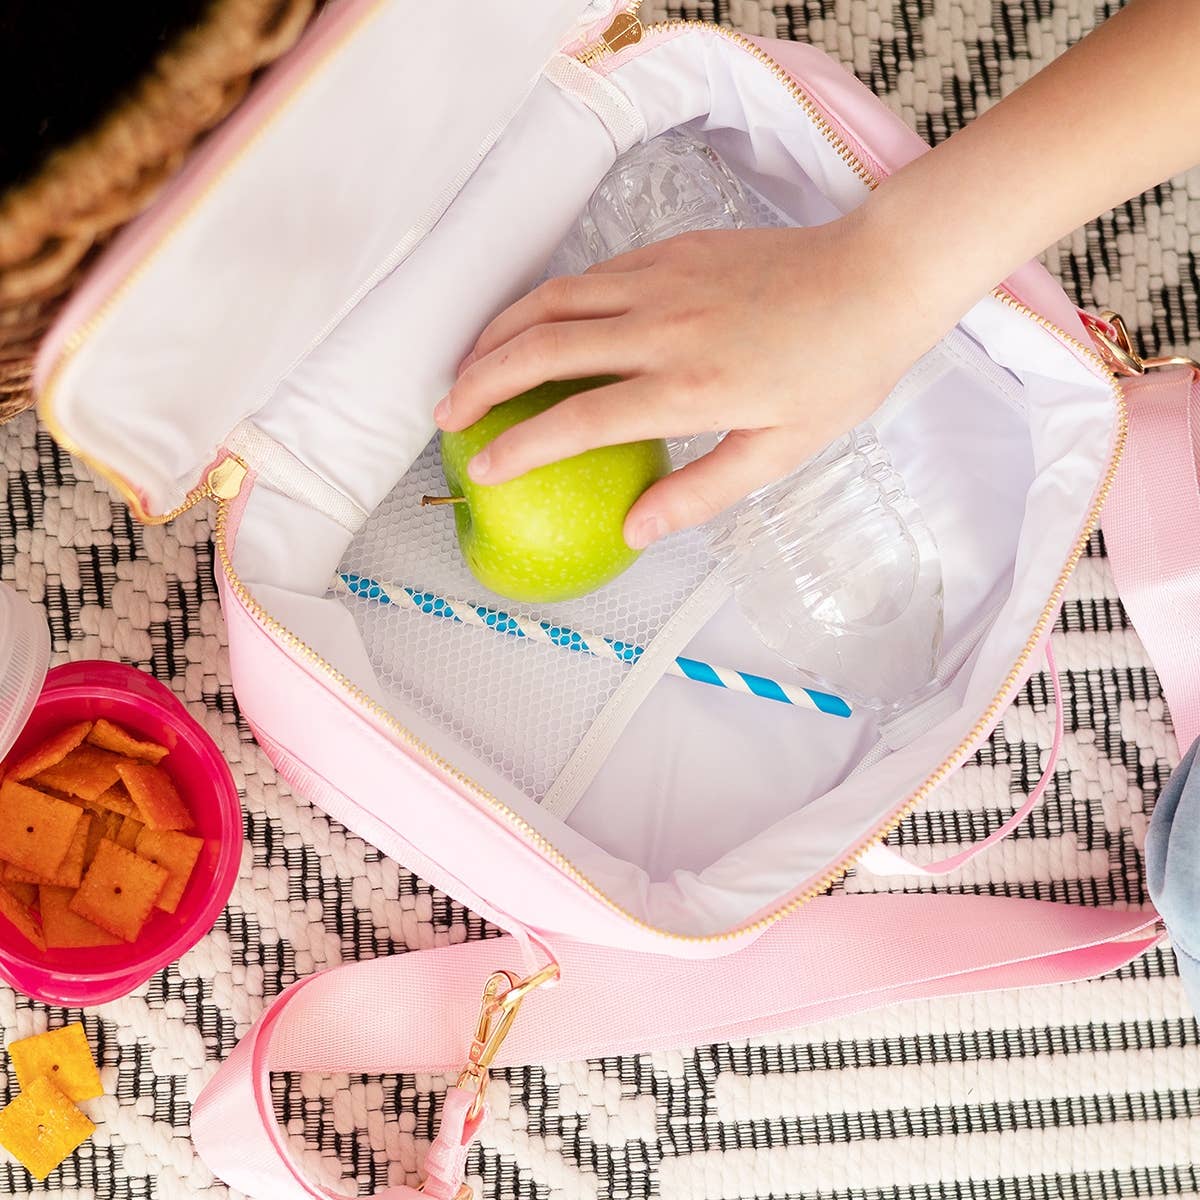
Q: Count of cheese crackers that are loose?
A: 2